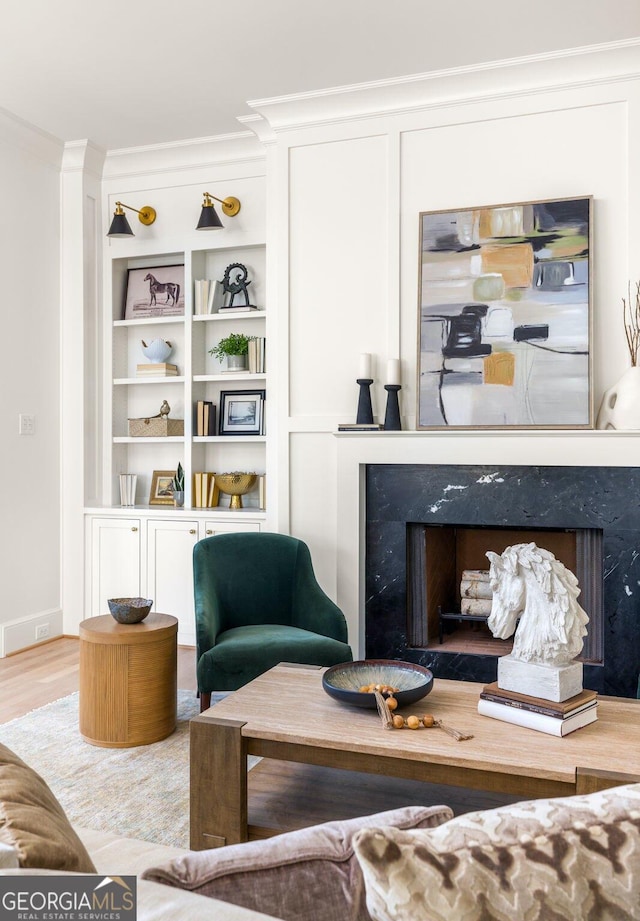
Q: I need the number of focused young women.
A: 0